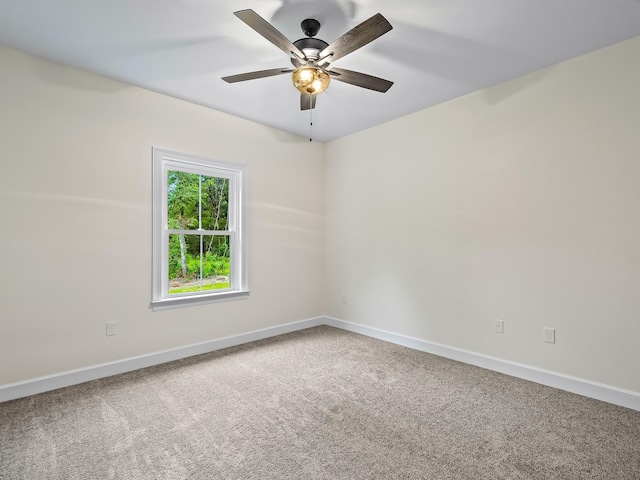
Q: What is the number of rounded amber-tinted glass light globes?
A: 1